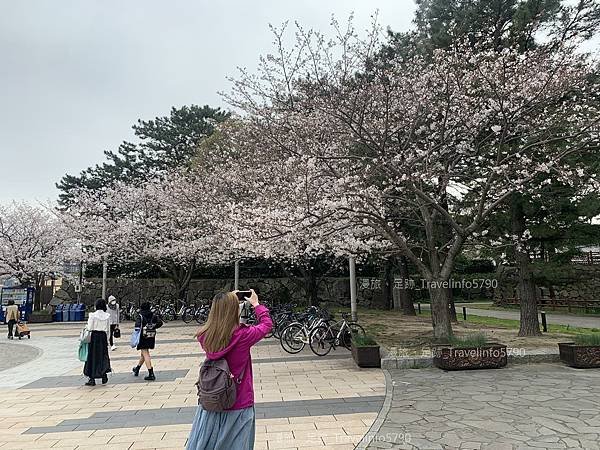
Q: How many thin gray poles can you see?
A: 3